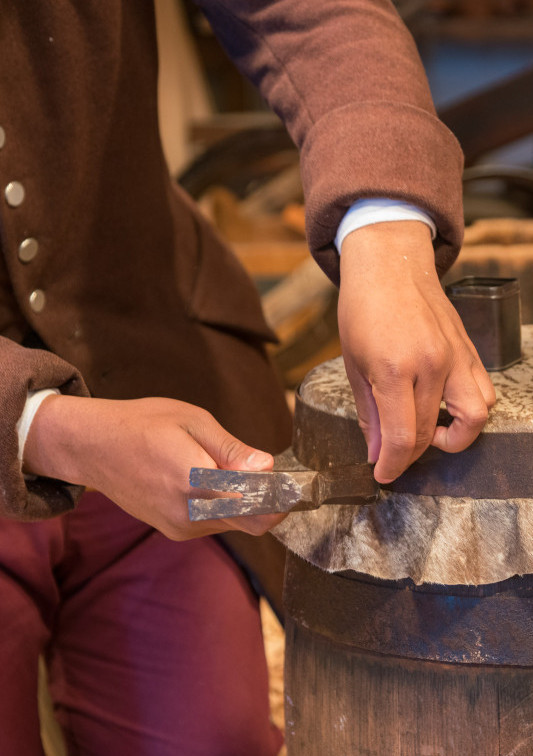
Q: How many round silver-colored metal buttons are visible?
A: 4